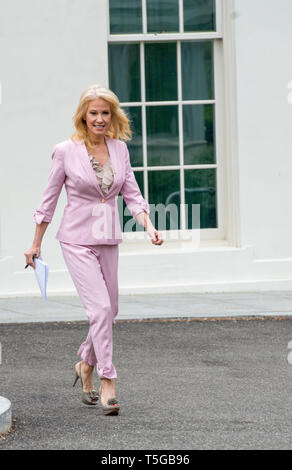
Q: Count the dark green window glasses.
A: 12